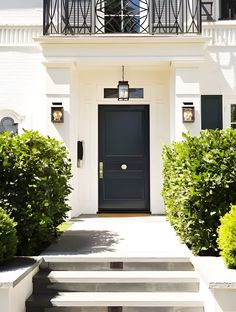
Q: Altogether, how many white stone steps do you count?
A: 3